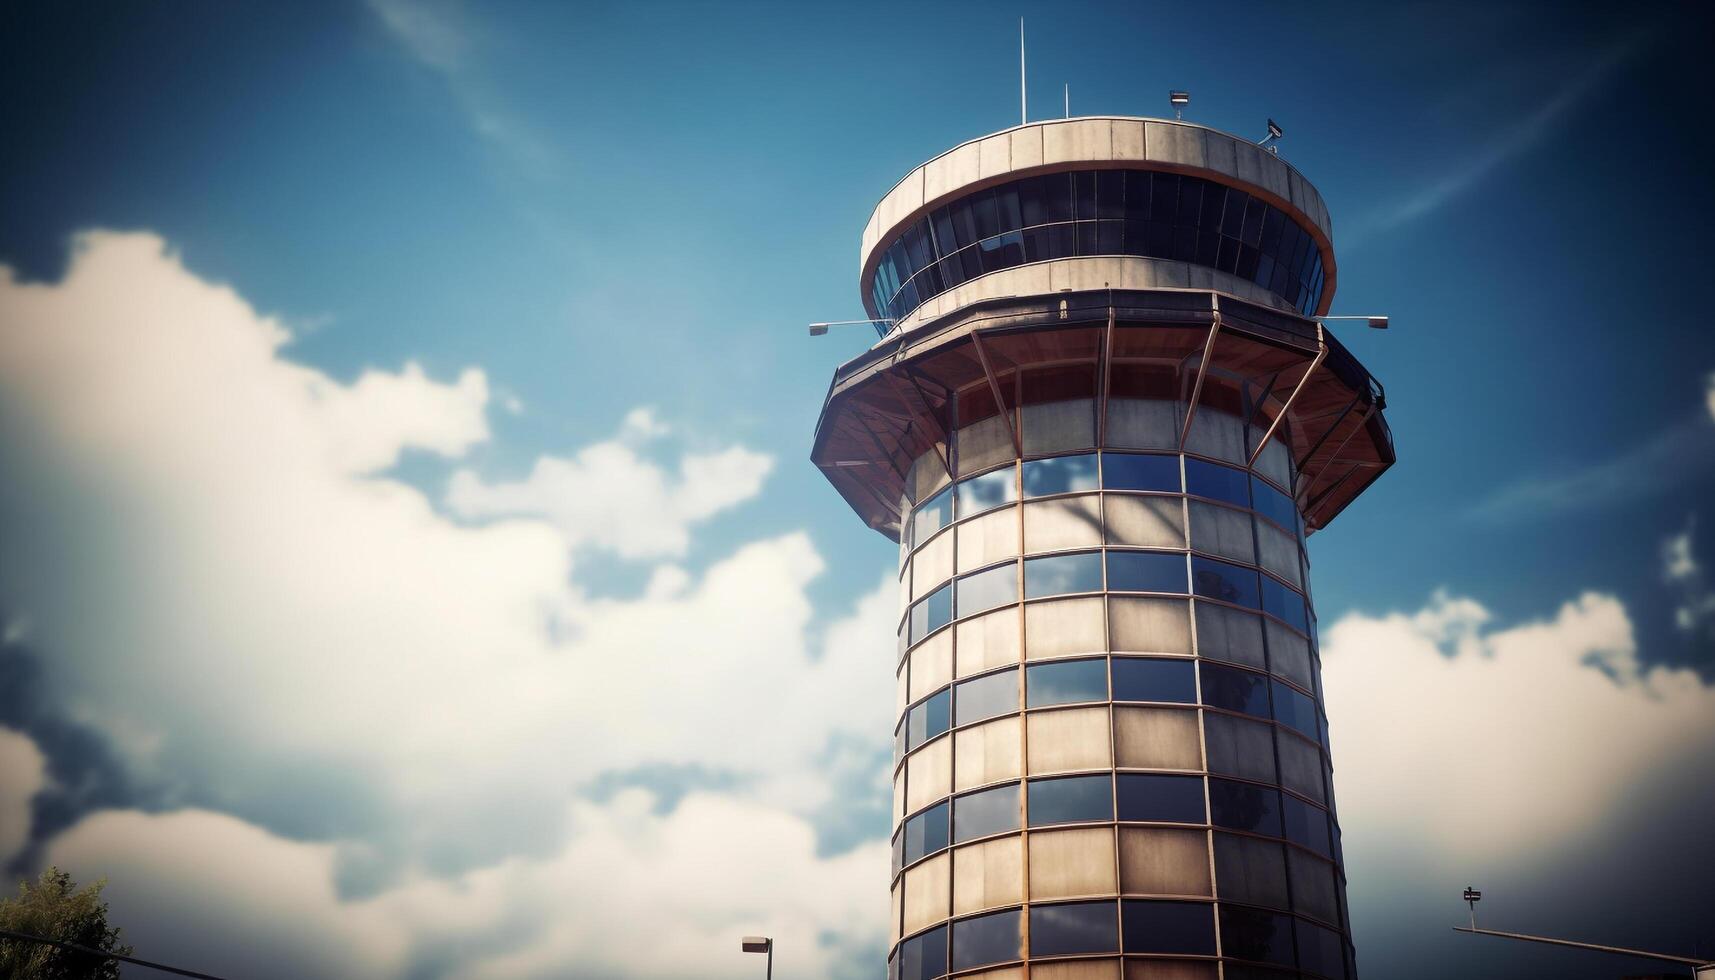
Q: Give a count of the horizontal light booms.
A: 2